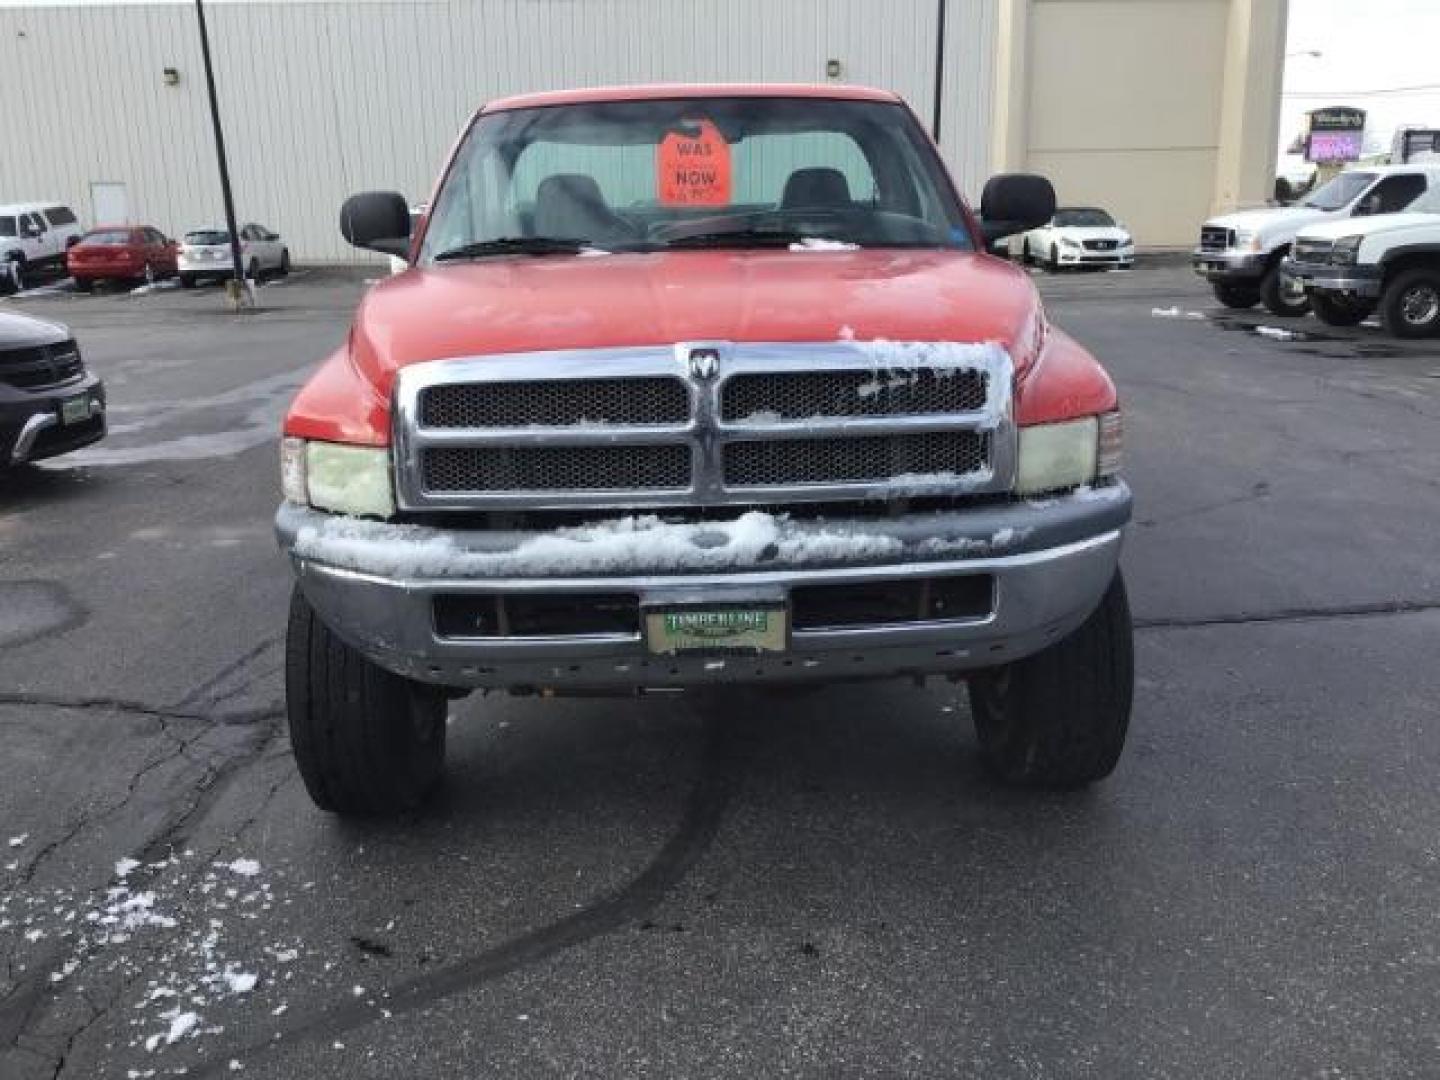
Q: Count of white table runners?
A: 0